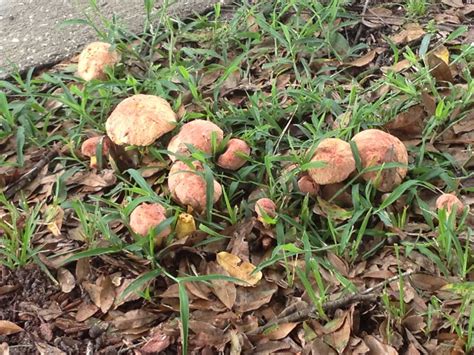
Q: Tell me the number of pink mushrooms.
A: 12